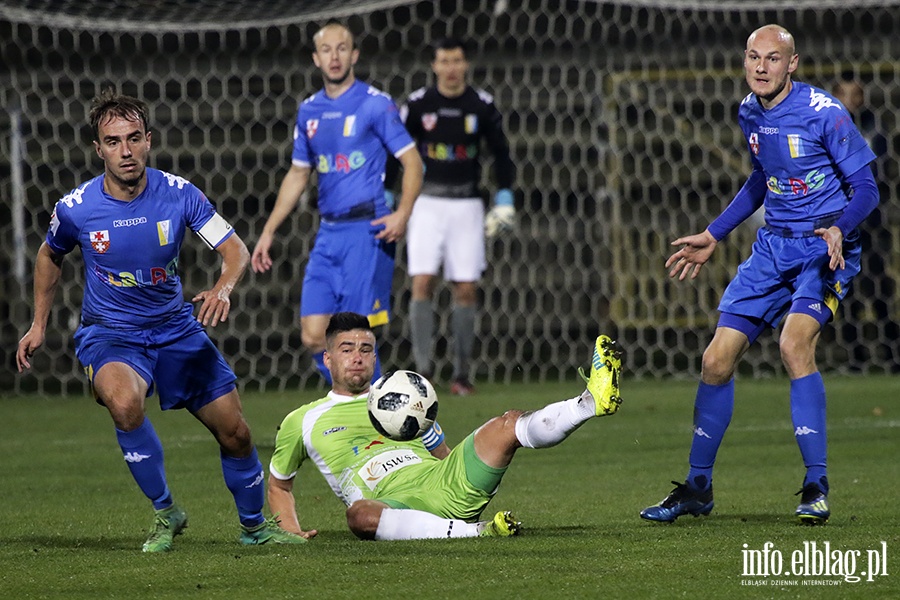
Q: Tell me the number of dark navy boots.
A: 2